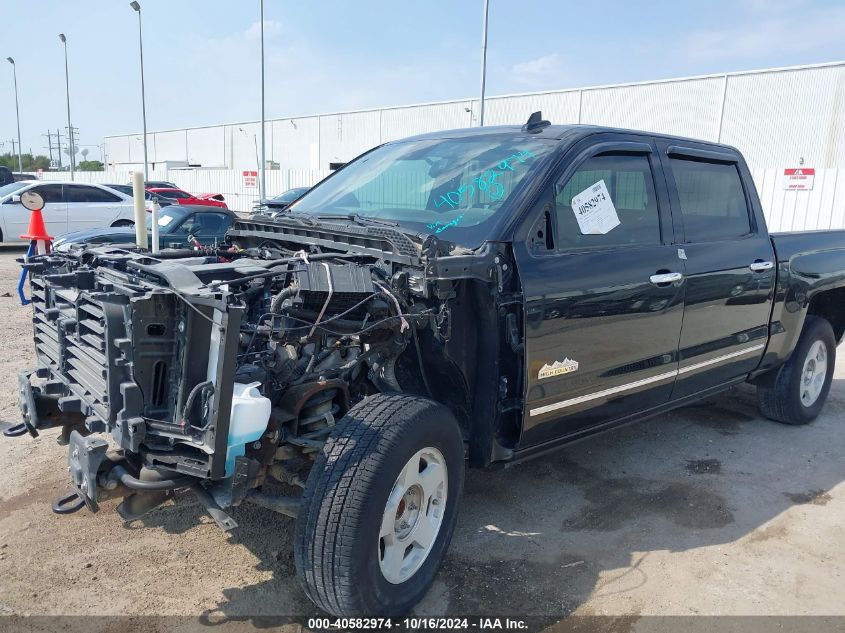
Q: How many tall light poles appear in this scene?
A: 5